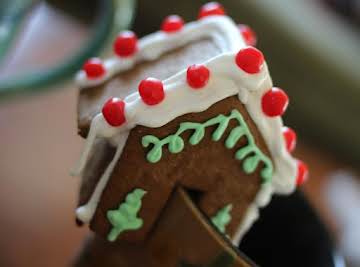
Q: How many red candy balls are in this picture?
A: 12